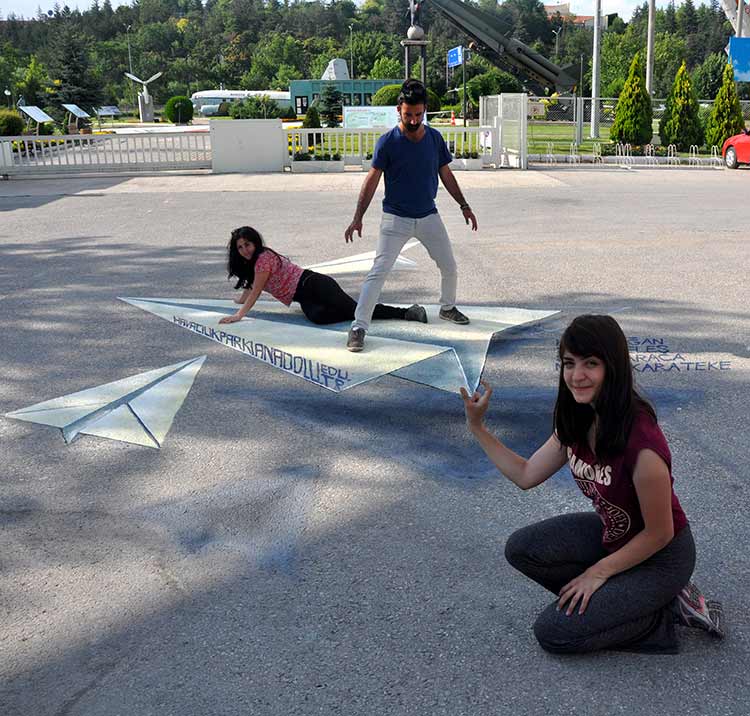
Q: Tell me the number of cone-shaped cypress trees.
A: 3